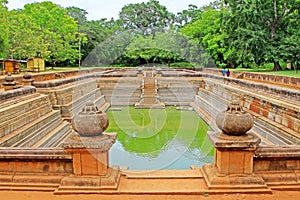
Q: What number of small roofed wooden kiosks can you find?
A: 2